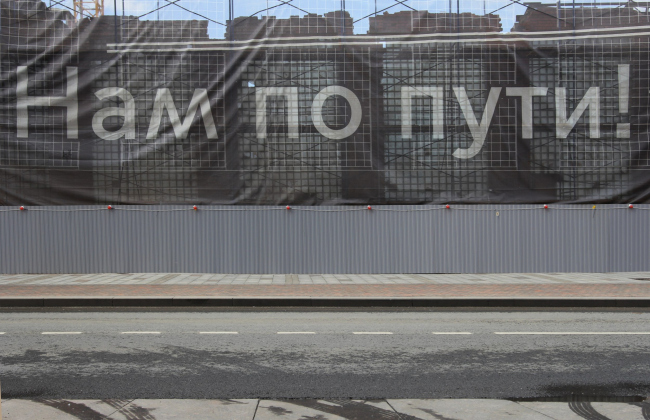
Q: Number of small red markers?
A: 8